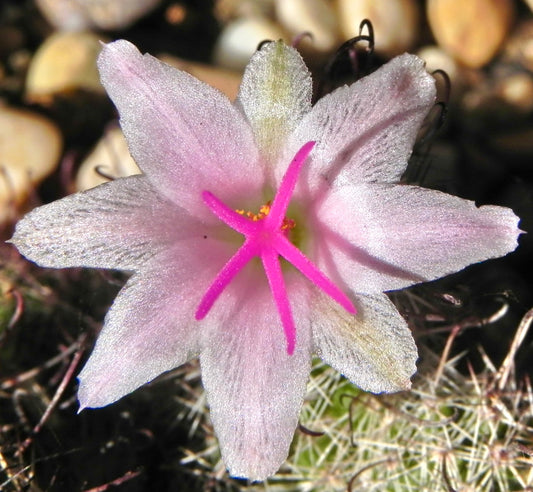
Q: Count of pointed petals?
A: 8